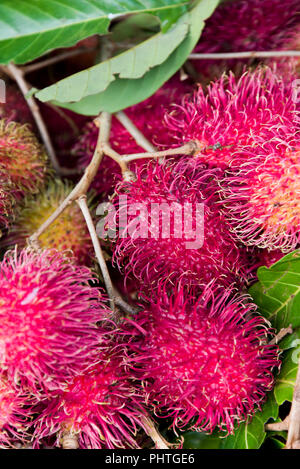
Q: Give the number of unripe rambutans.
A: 2